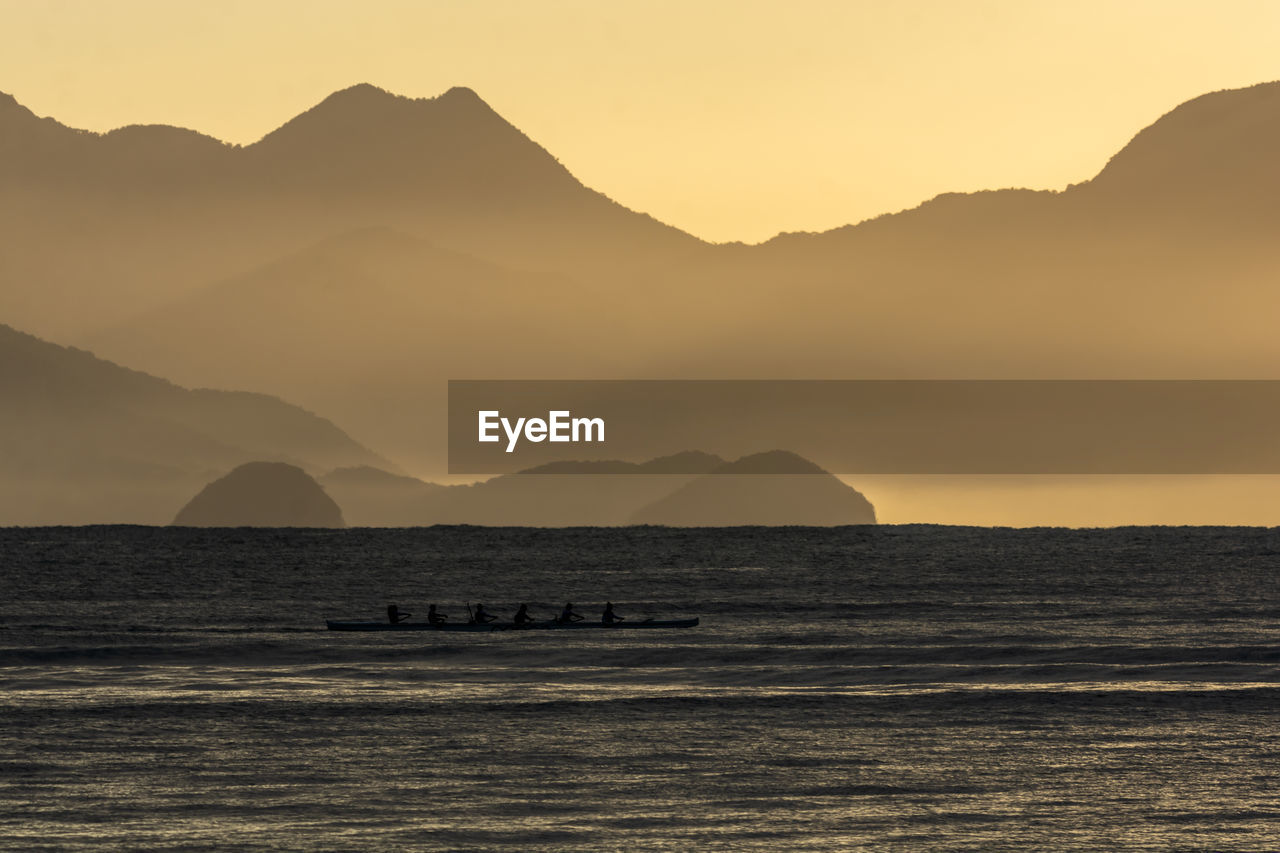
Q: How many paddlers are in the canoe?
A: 6